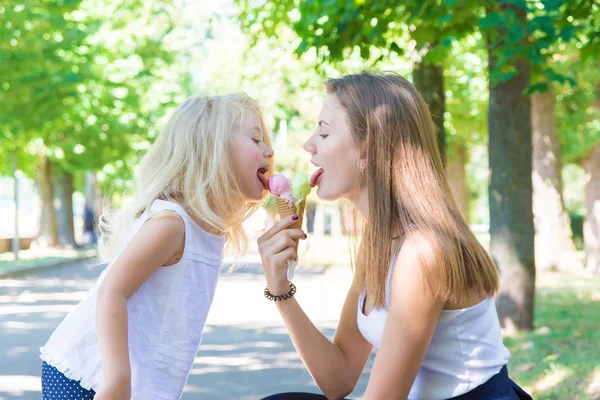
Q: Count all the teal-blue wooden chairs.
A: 0